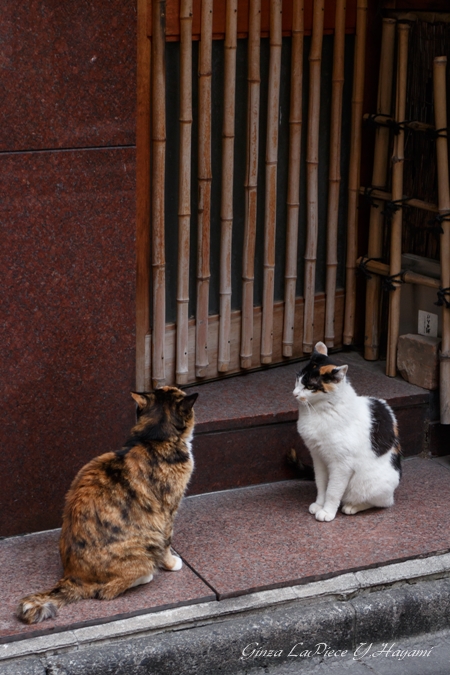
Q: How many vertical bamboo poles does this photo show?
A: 13